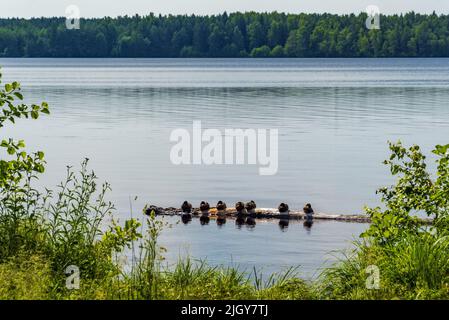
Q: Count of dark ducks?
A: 7